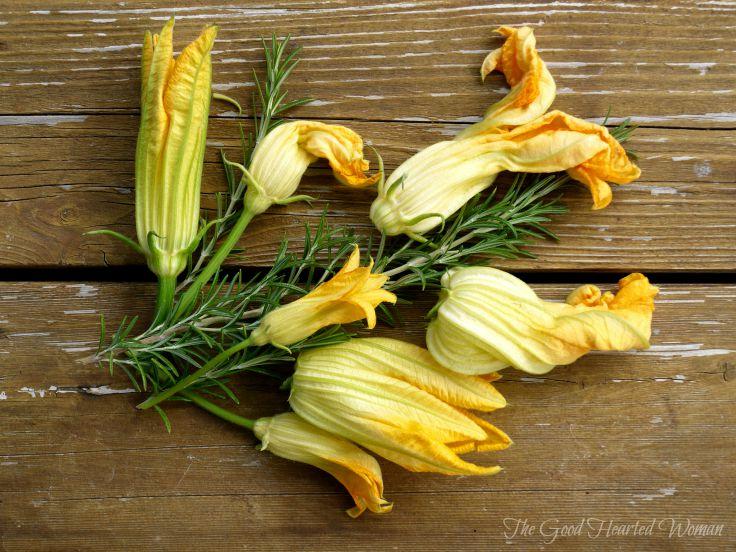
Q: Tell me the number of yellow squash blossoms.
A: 7